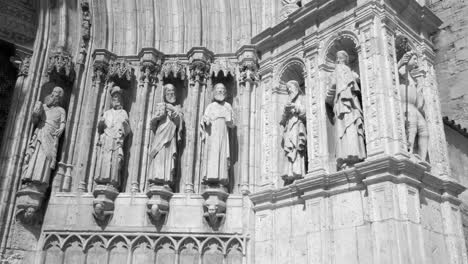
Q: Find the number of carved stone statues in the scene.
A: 7